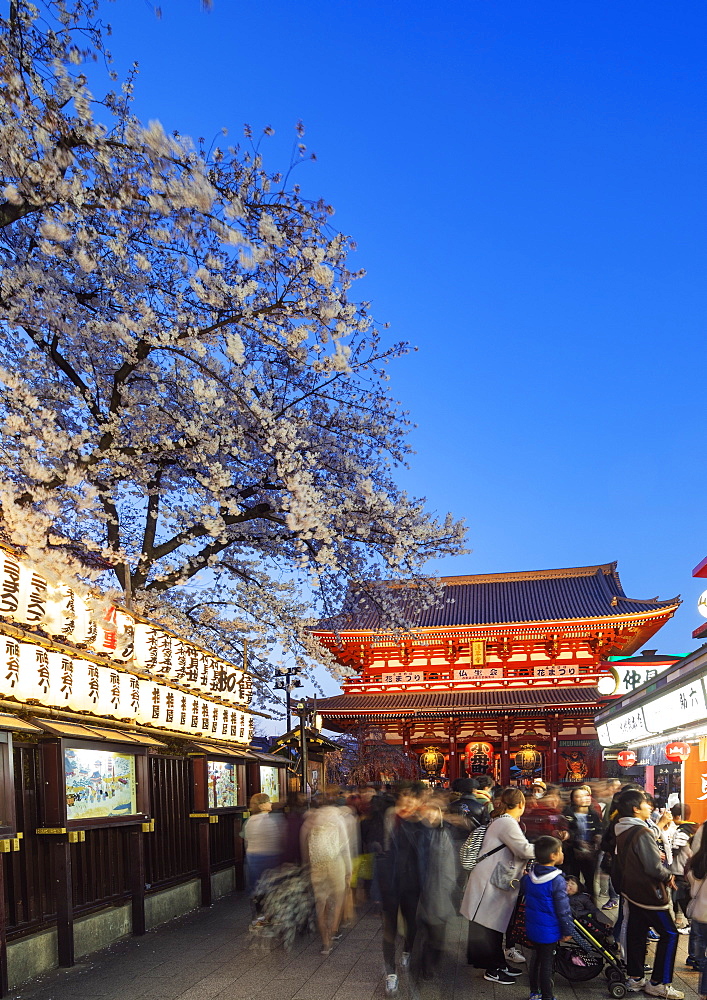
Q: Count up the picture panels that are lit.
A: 3